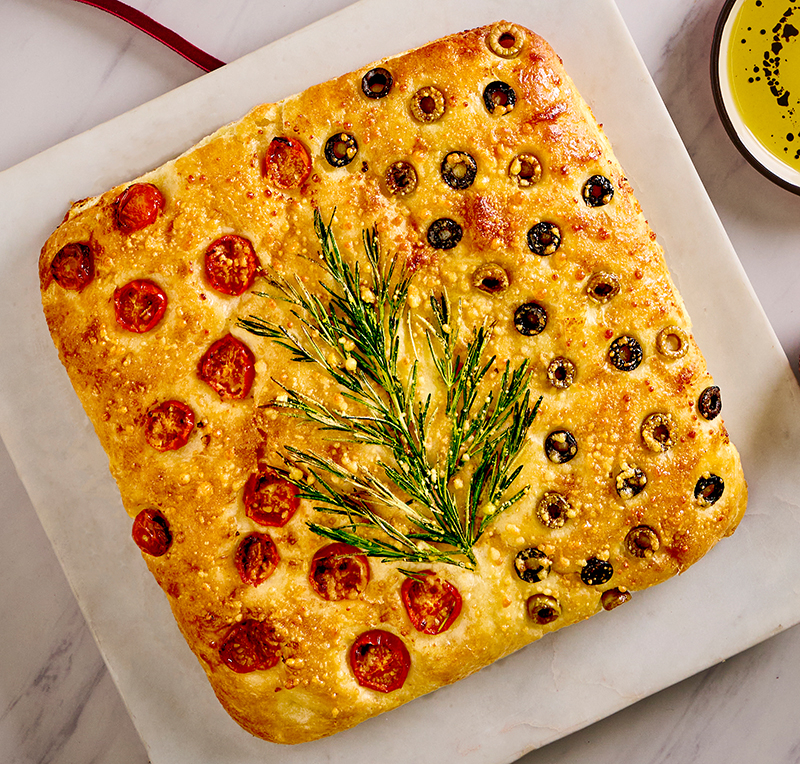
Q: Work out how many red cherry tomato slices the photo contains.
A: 14